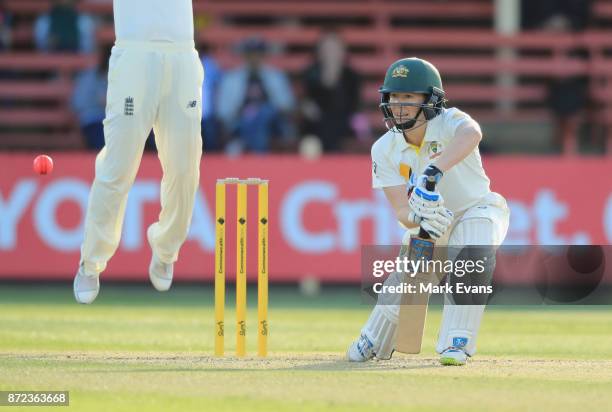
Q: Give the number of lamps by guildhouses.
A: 0